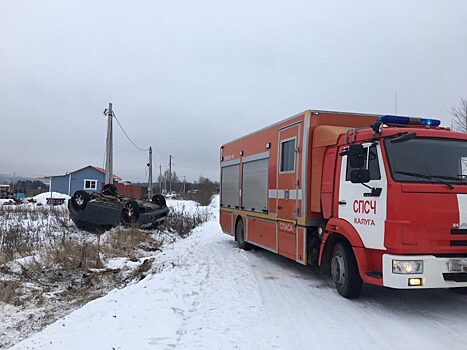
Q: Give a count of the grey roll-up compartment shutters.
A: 2